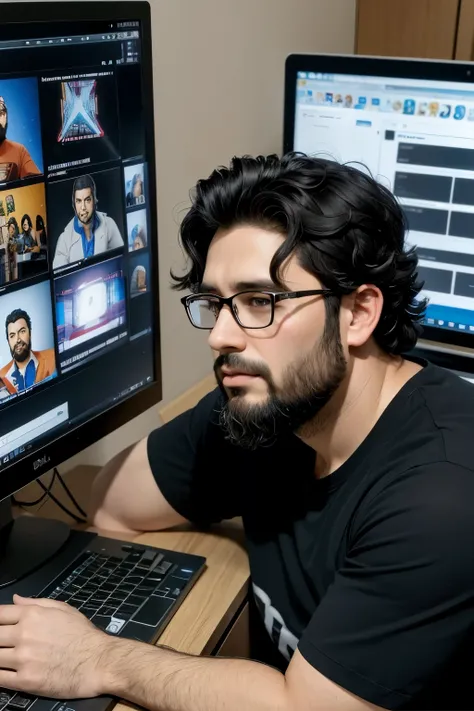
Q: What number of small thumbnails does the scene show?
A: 3